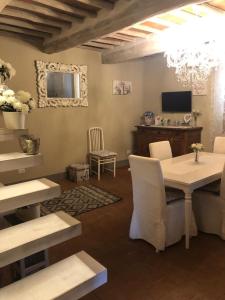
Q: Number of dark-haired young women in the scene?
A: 0